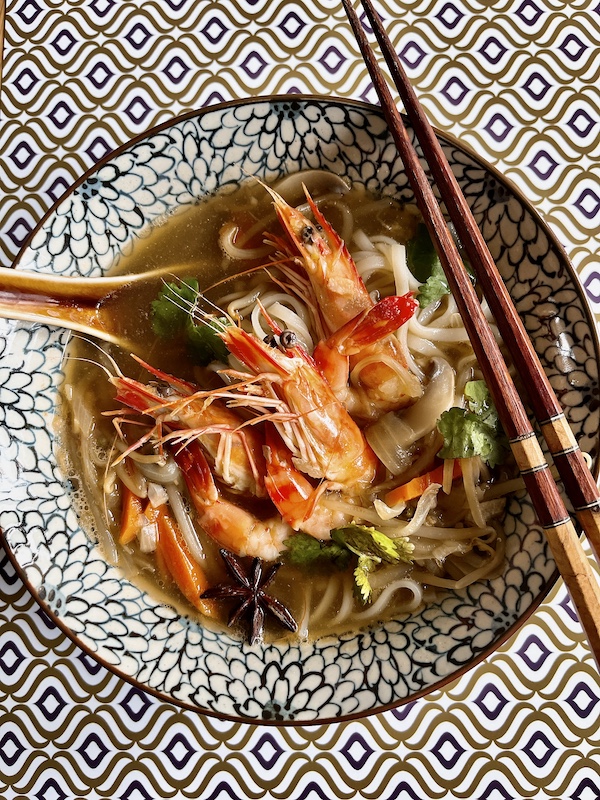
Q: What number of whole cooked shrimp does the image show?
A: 3